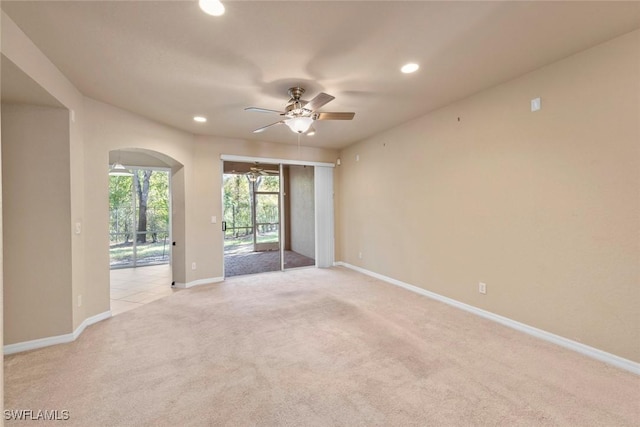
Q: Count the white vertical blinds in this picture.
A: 1